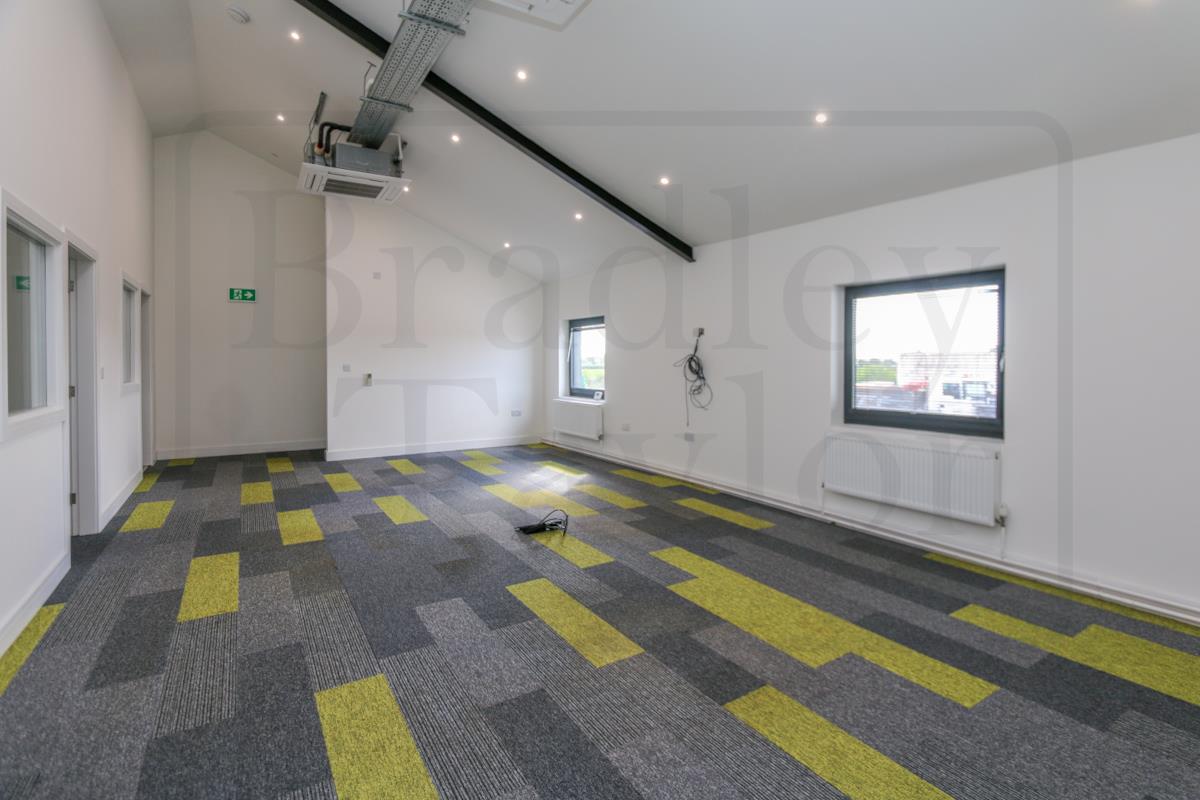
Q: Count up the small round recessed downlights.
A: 9